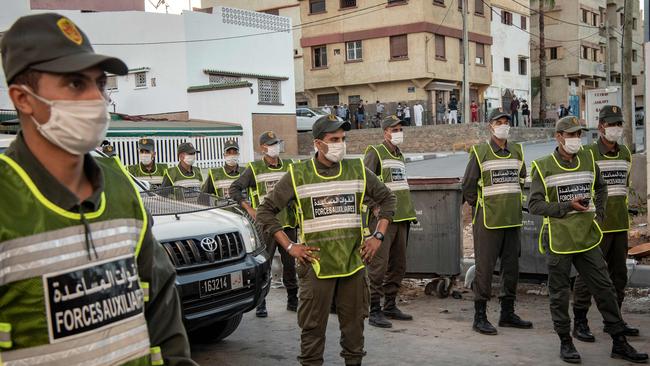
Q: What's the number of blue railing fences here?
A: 0